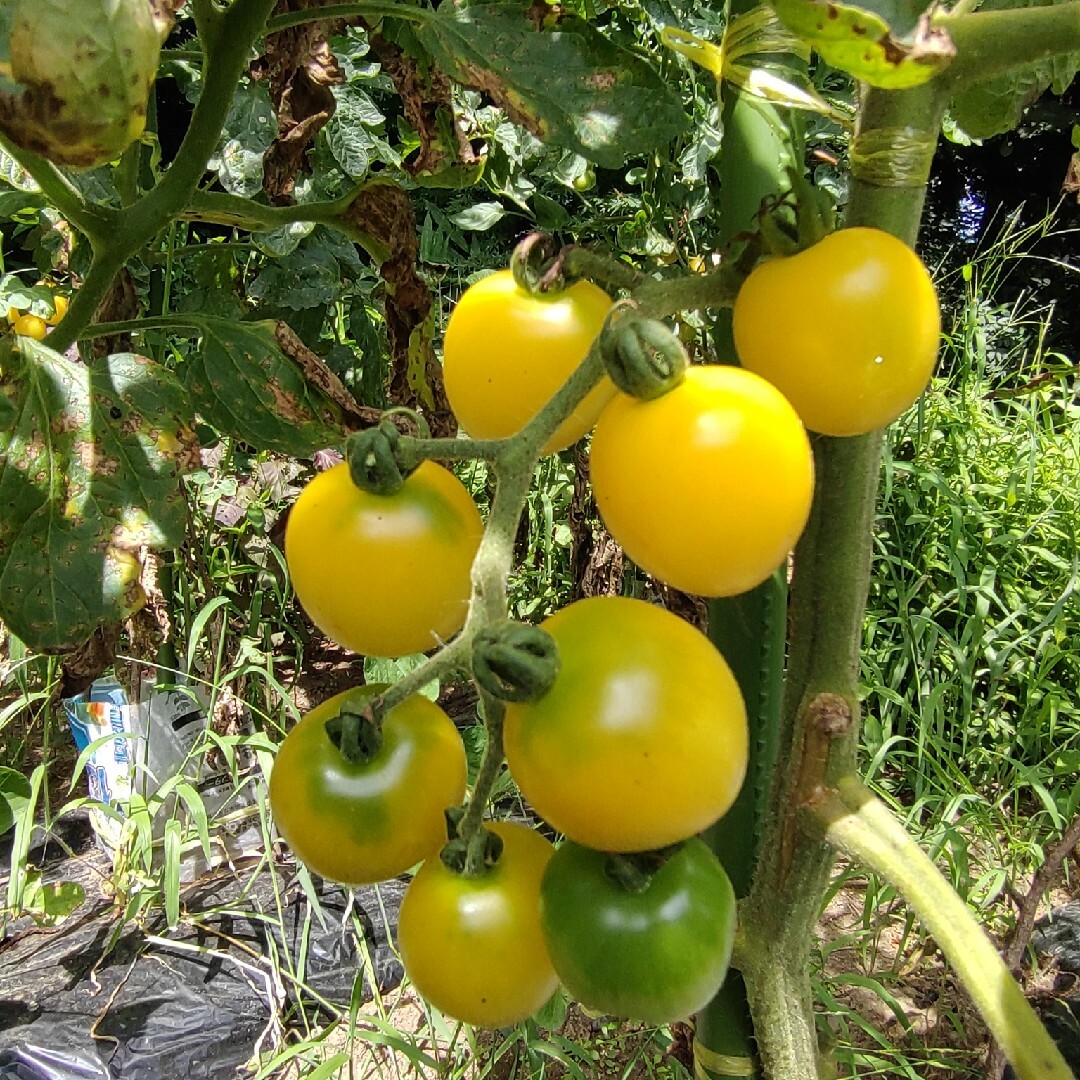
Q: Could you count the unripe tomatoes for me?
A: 1